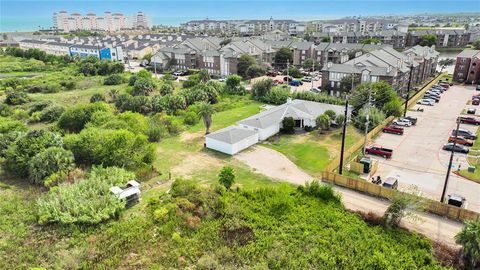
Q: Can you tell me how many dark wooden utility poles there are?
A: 3